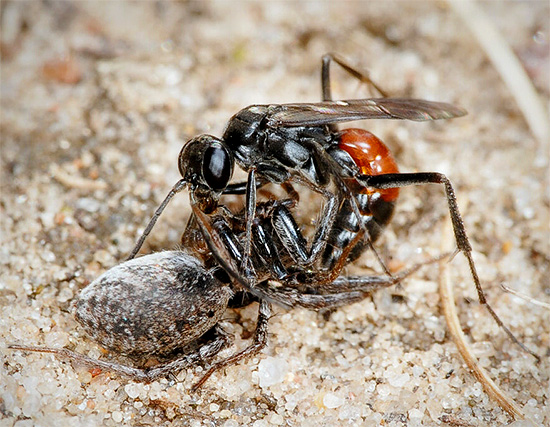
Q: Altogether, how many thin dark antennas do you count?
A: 2